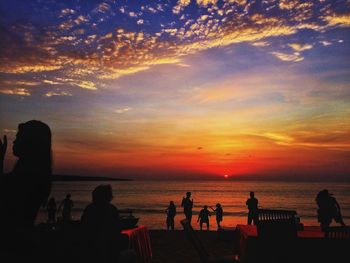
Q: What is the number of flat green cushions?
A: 0